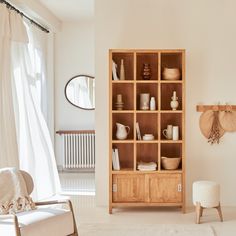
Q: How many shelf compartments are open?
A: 12